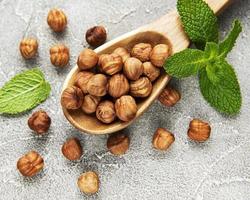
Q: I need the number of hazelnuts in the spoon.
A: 15